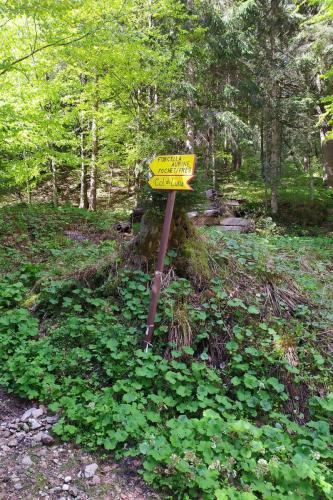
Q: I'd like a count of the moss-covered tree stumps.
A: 1